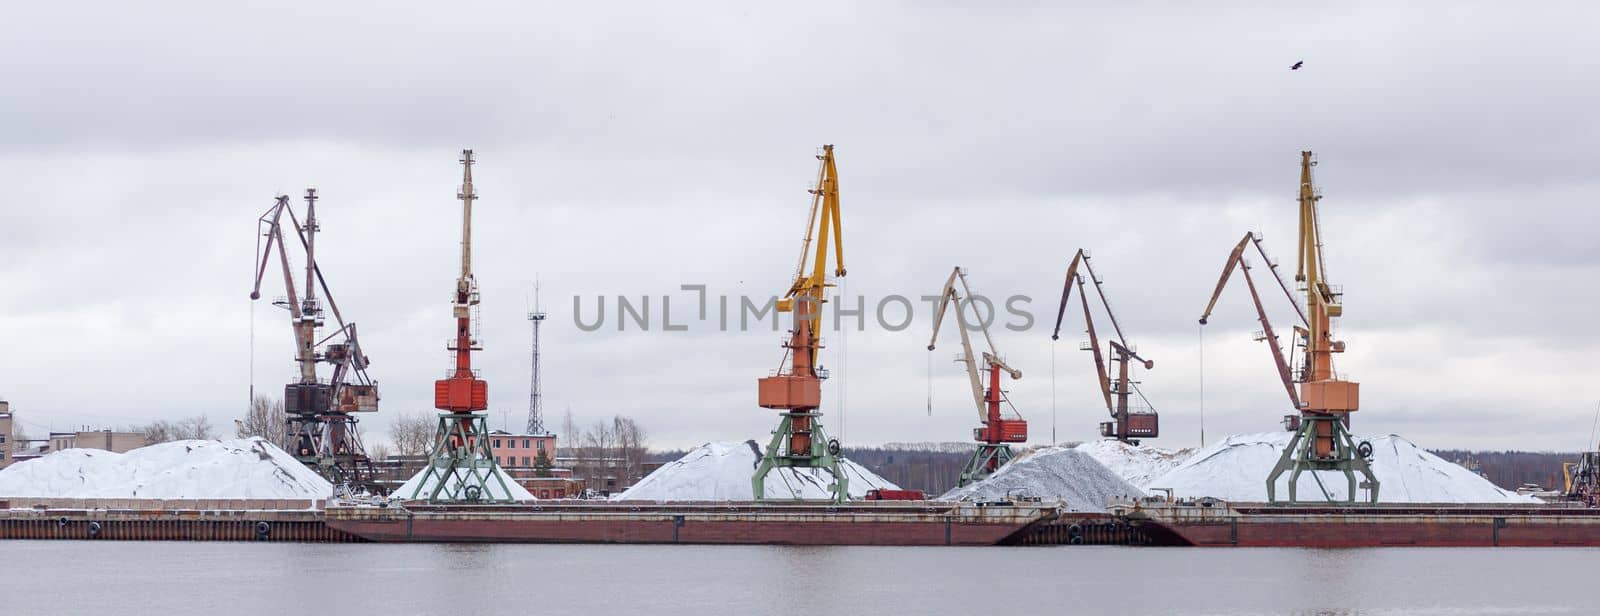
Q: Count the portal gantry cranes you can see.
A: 8